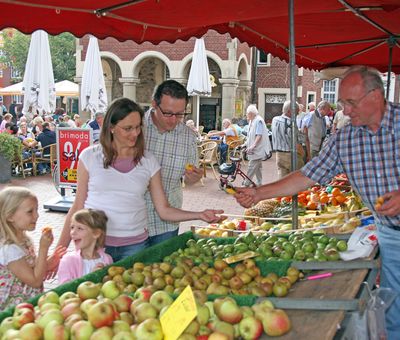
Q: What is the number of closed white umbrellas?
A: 3